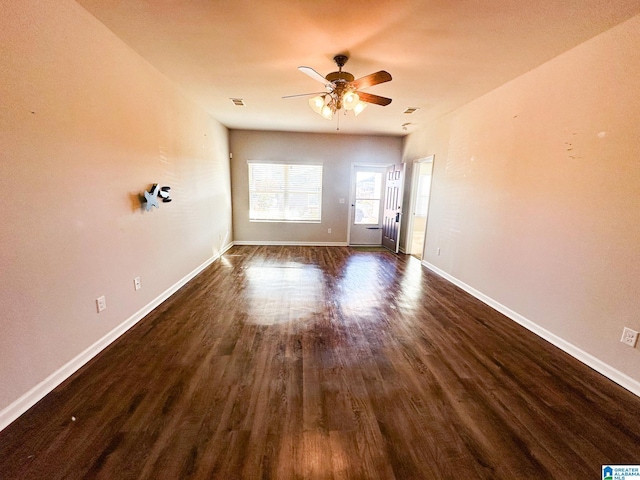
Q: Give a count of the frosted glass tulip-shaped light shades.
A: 4